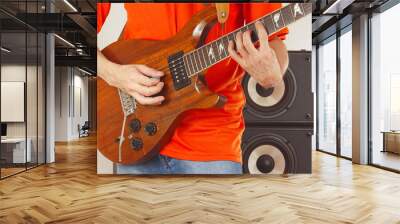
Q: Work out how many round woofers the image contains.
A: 2